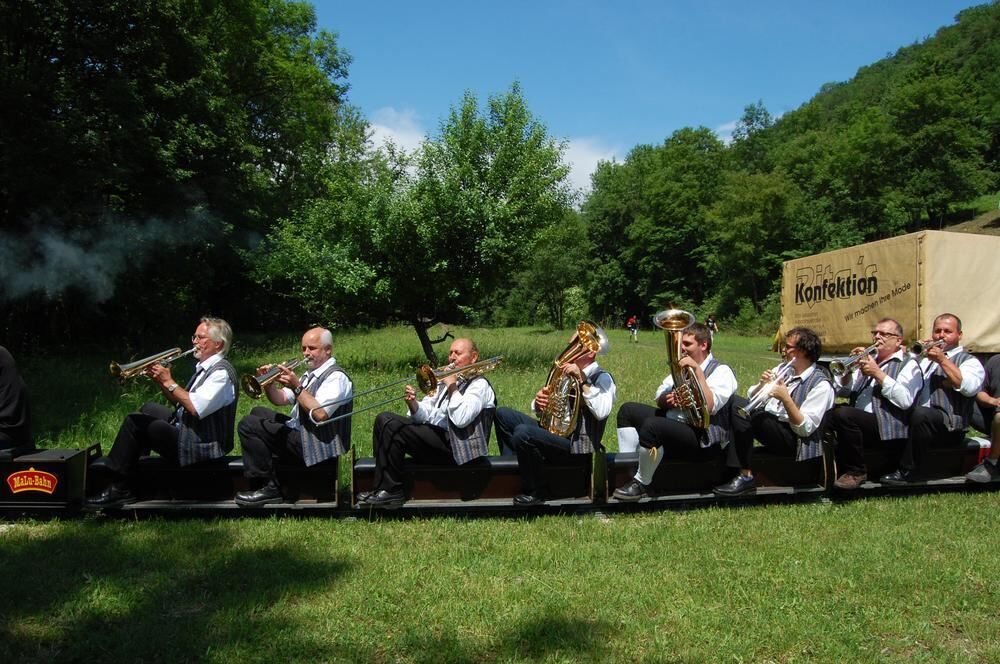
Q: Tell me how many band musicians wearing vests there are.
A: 8